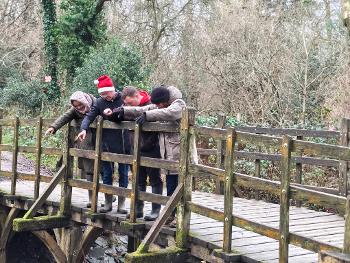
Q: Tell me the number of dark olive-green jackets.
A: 1